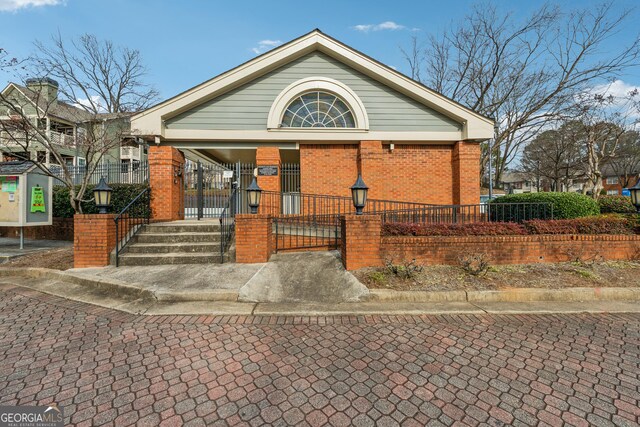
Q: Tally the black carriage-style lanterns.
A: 4